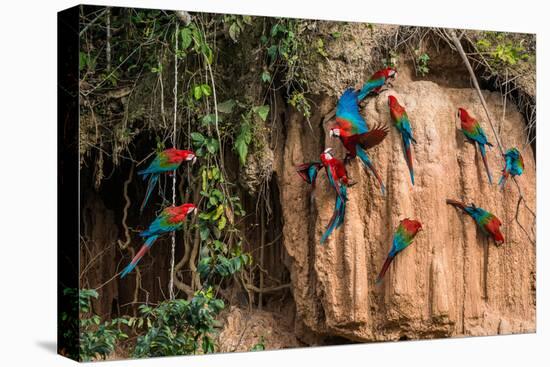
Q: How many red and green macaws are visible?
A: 11